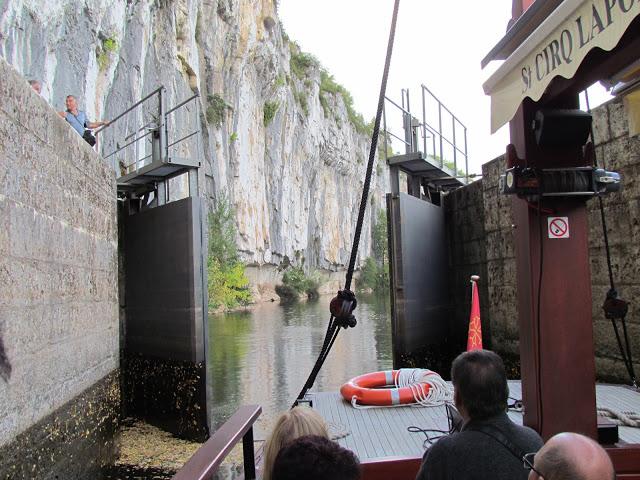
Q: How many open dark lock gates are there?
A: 2